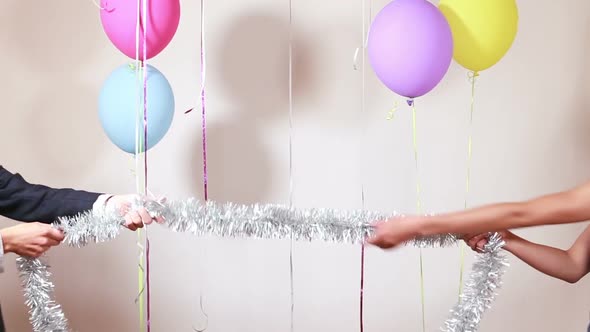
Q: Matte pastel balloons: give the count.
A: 4